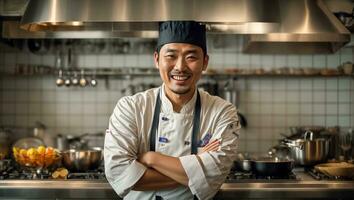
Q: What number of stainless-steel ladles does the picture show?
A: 5